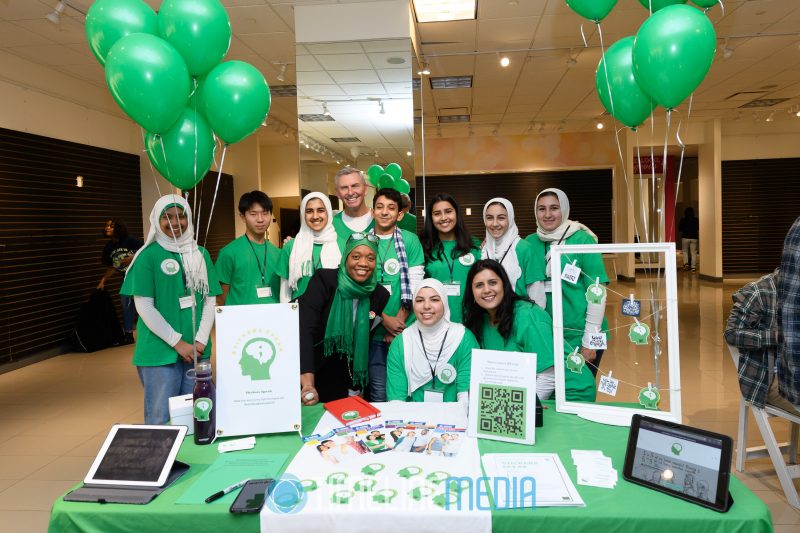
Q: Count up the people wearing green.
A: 11